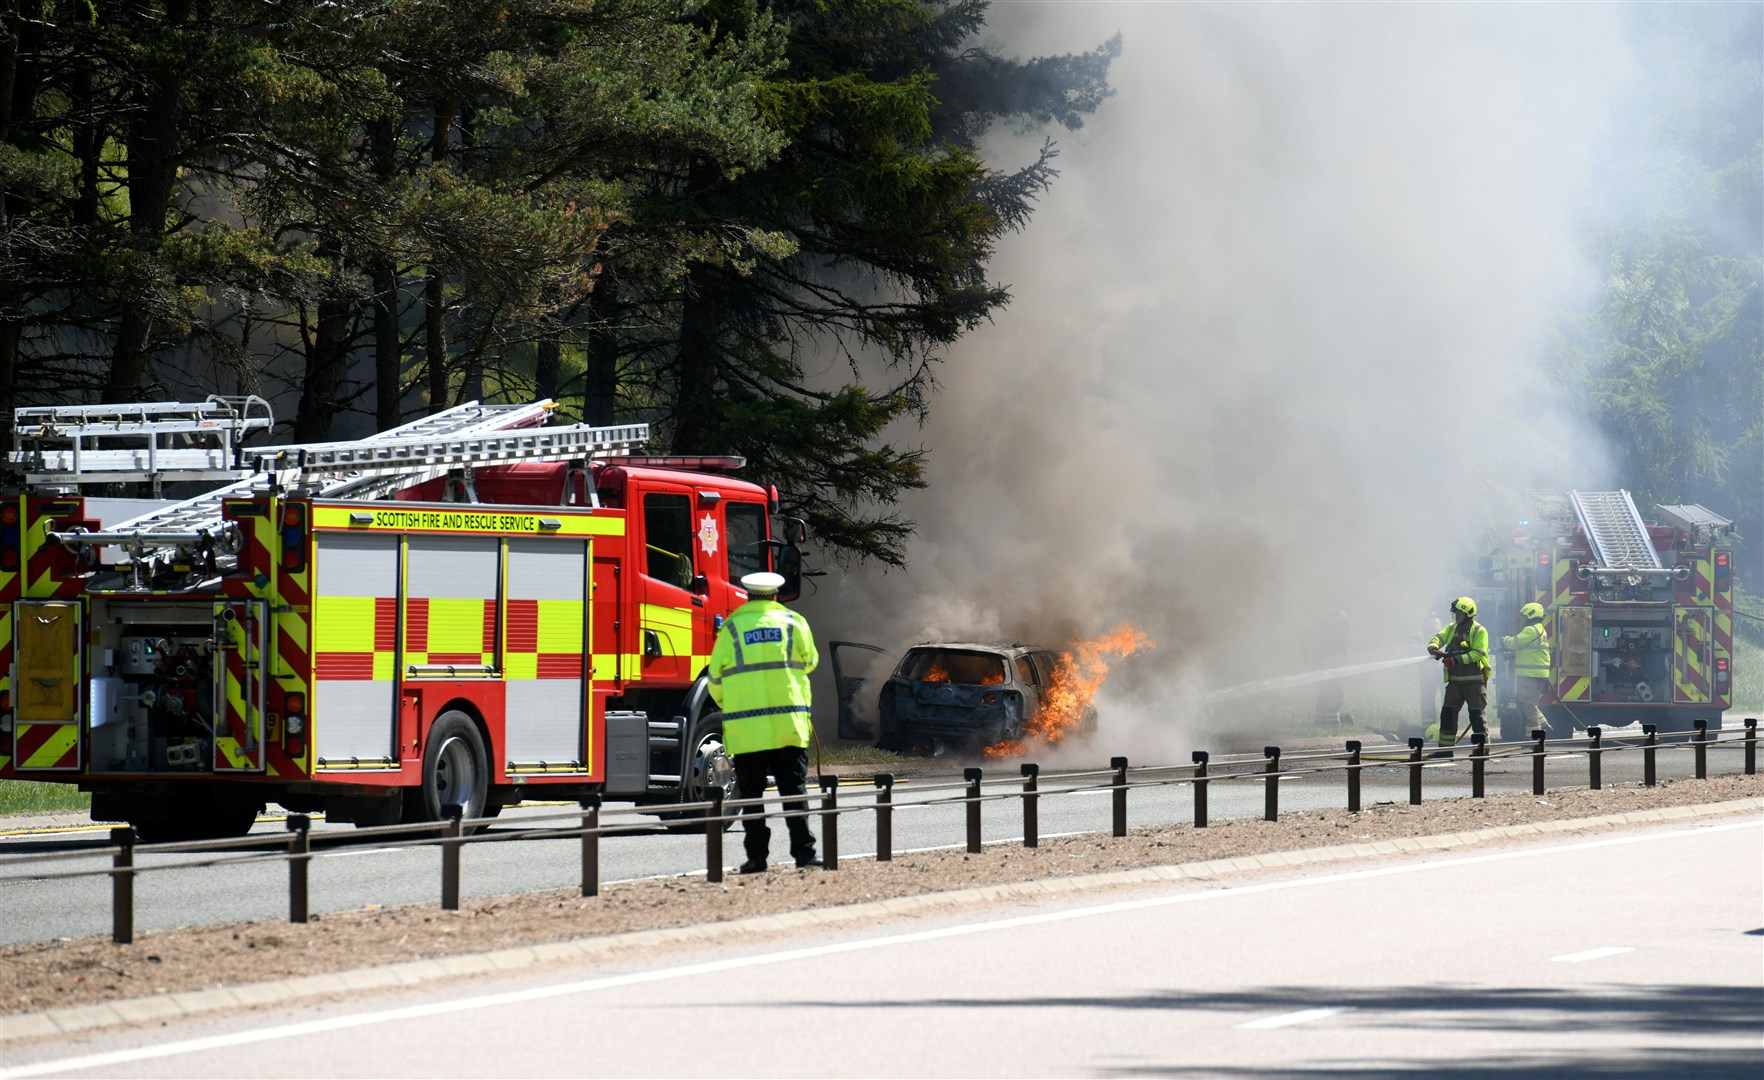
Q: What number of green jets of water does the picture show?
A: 0